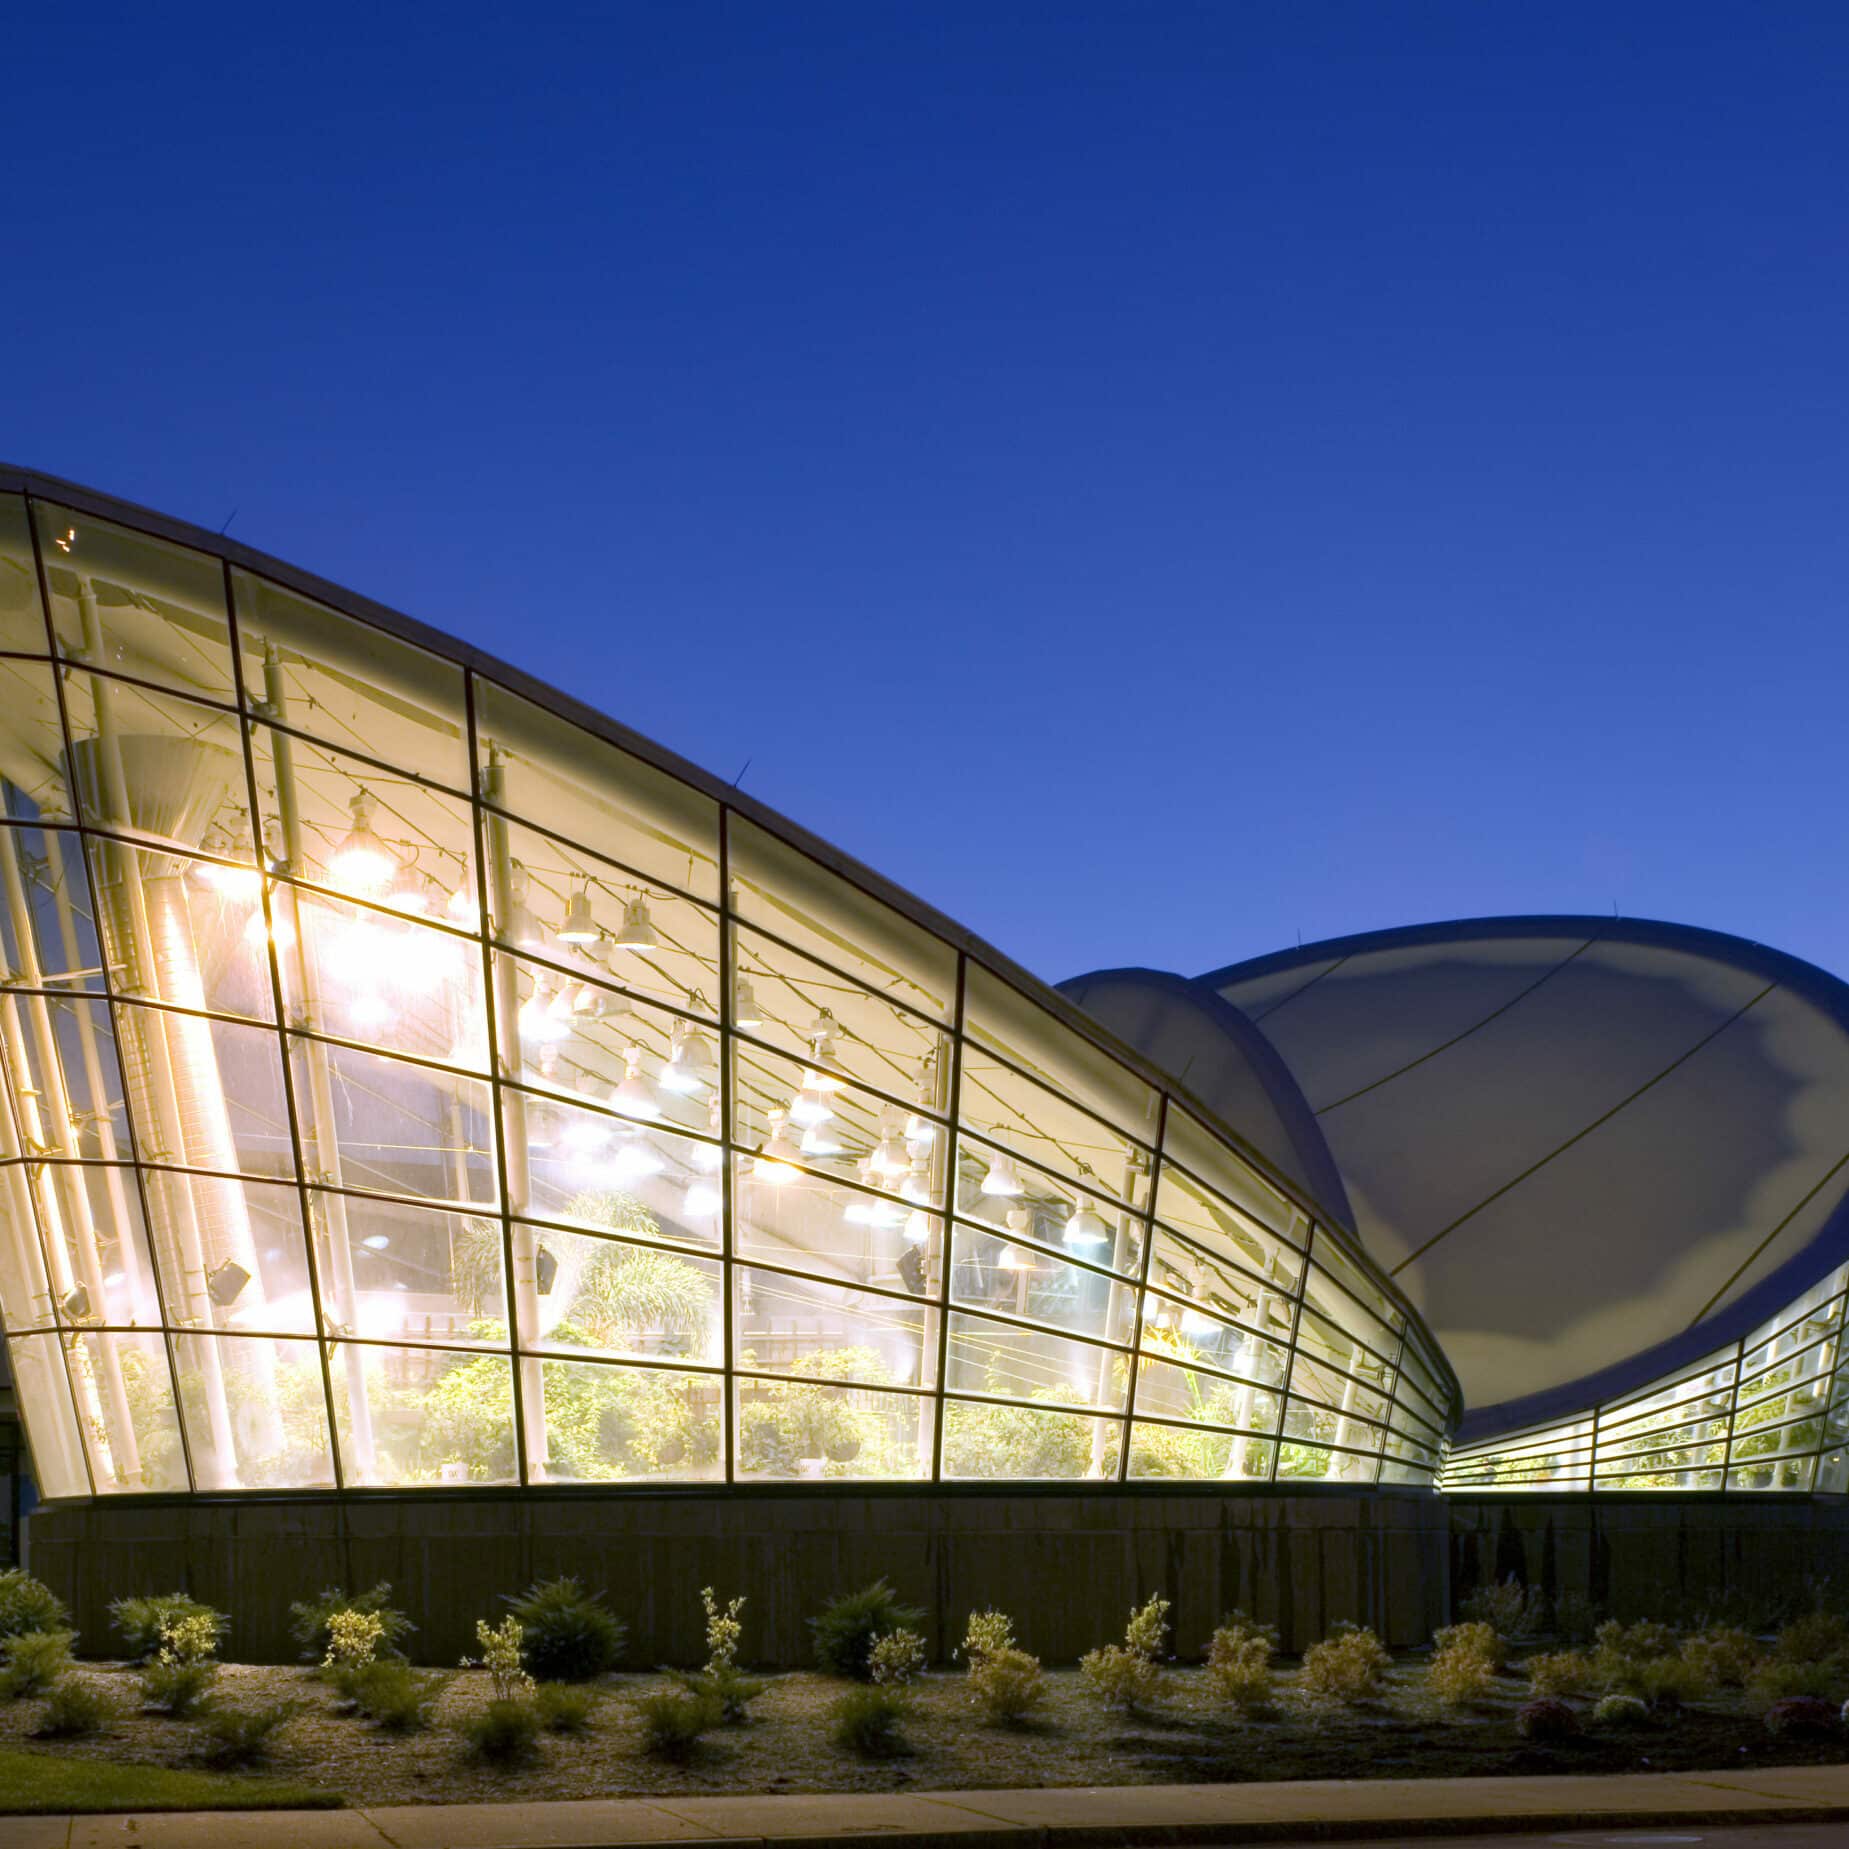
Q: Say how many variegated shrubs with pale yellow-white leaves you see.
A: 7